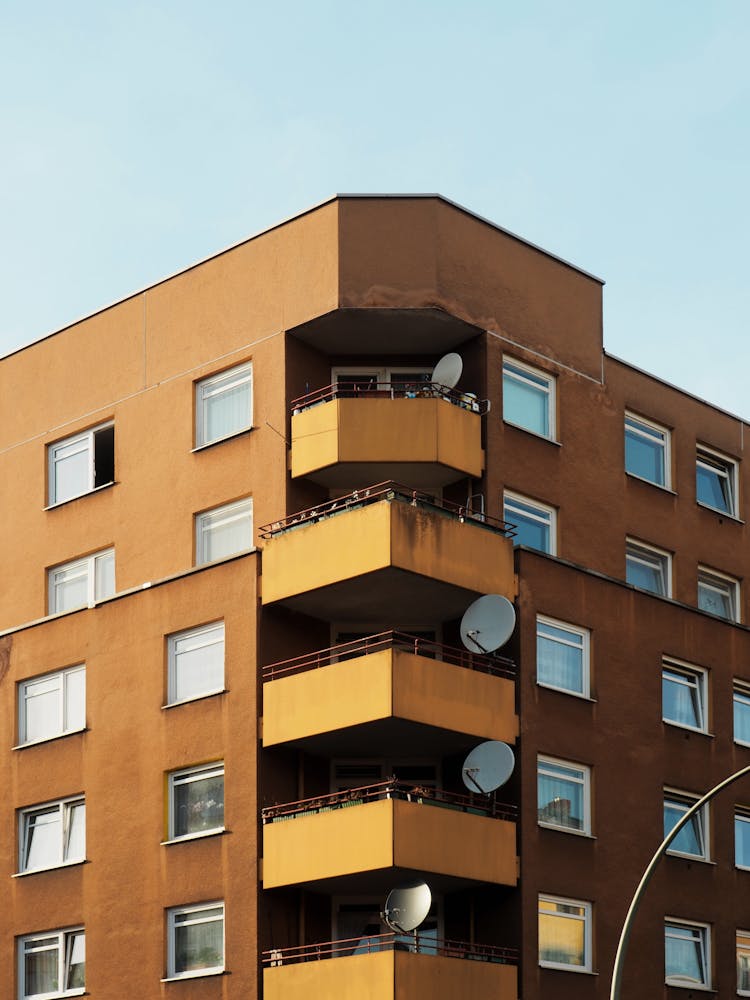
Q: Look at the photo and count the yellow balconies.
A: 5